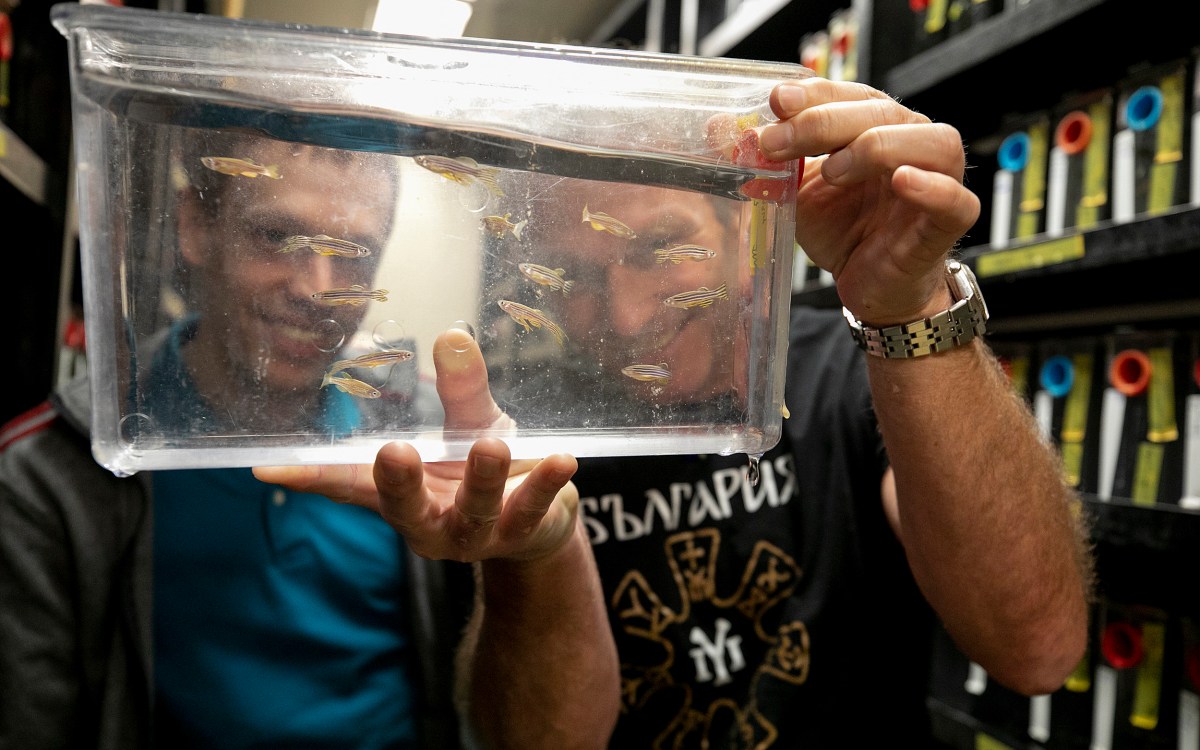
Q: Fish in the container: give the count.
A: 13